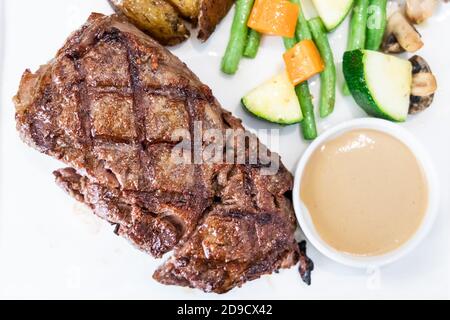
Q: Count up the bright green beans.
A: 7